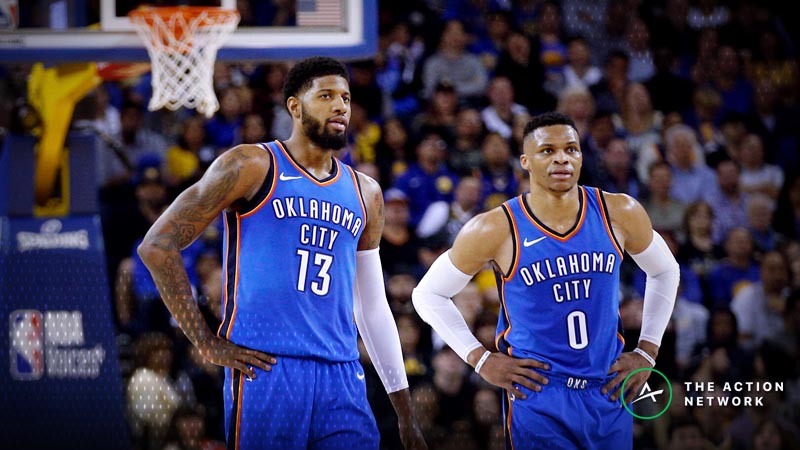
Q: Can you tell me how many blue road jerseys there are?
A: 2